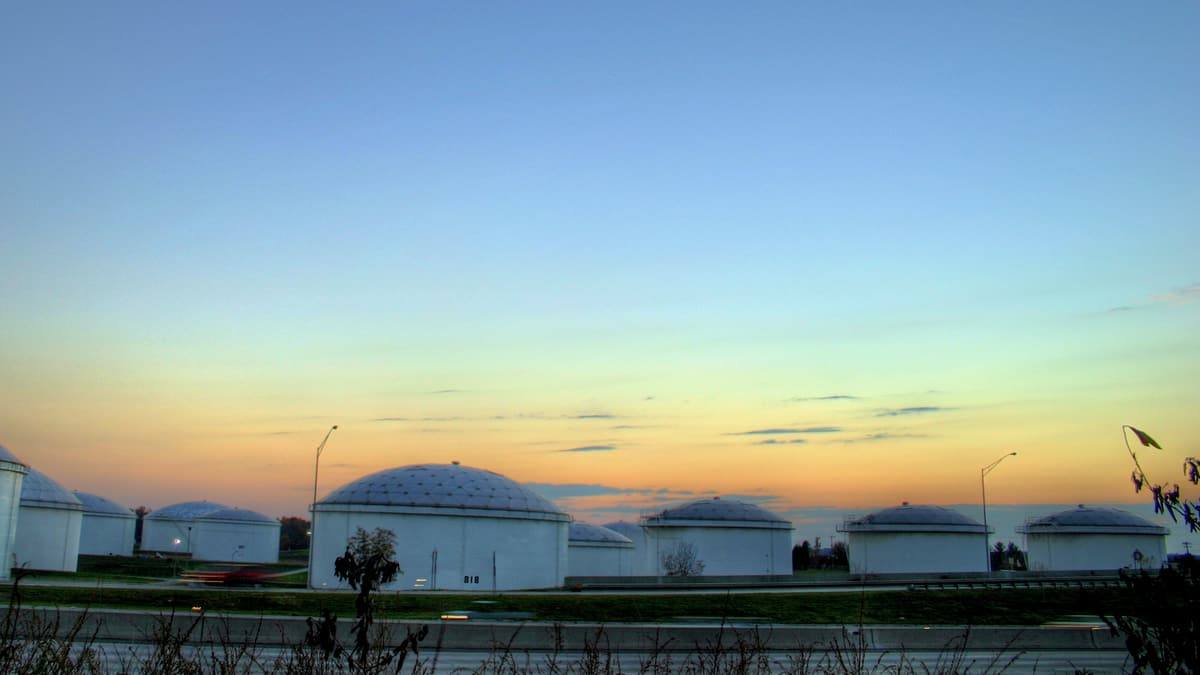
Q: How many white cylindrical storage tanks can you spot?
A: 11